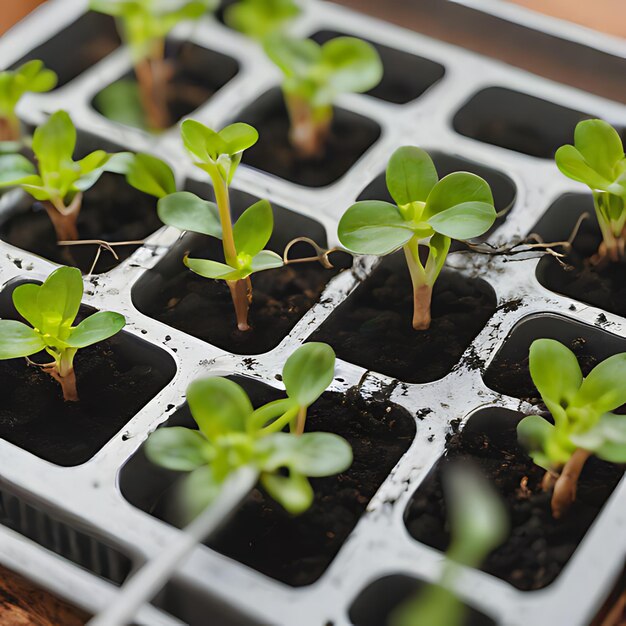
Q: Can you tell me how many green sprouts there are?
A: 12